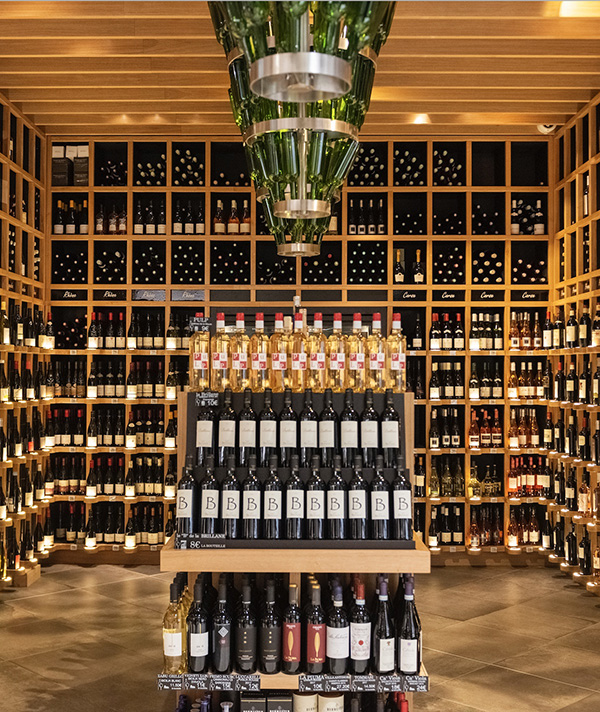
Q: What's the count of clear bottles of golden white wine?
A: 12